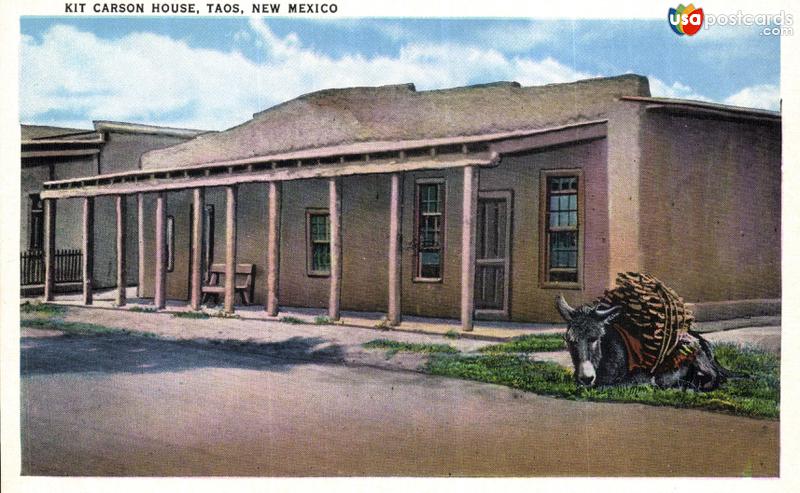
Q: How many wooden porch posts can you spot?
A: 10